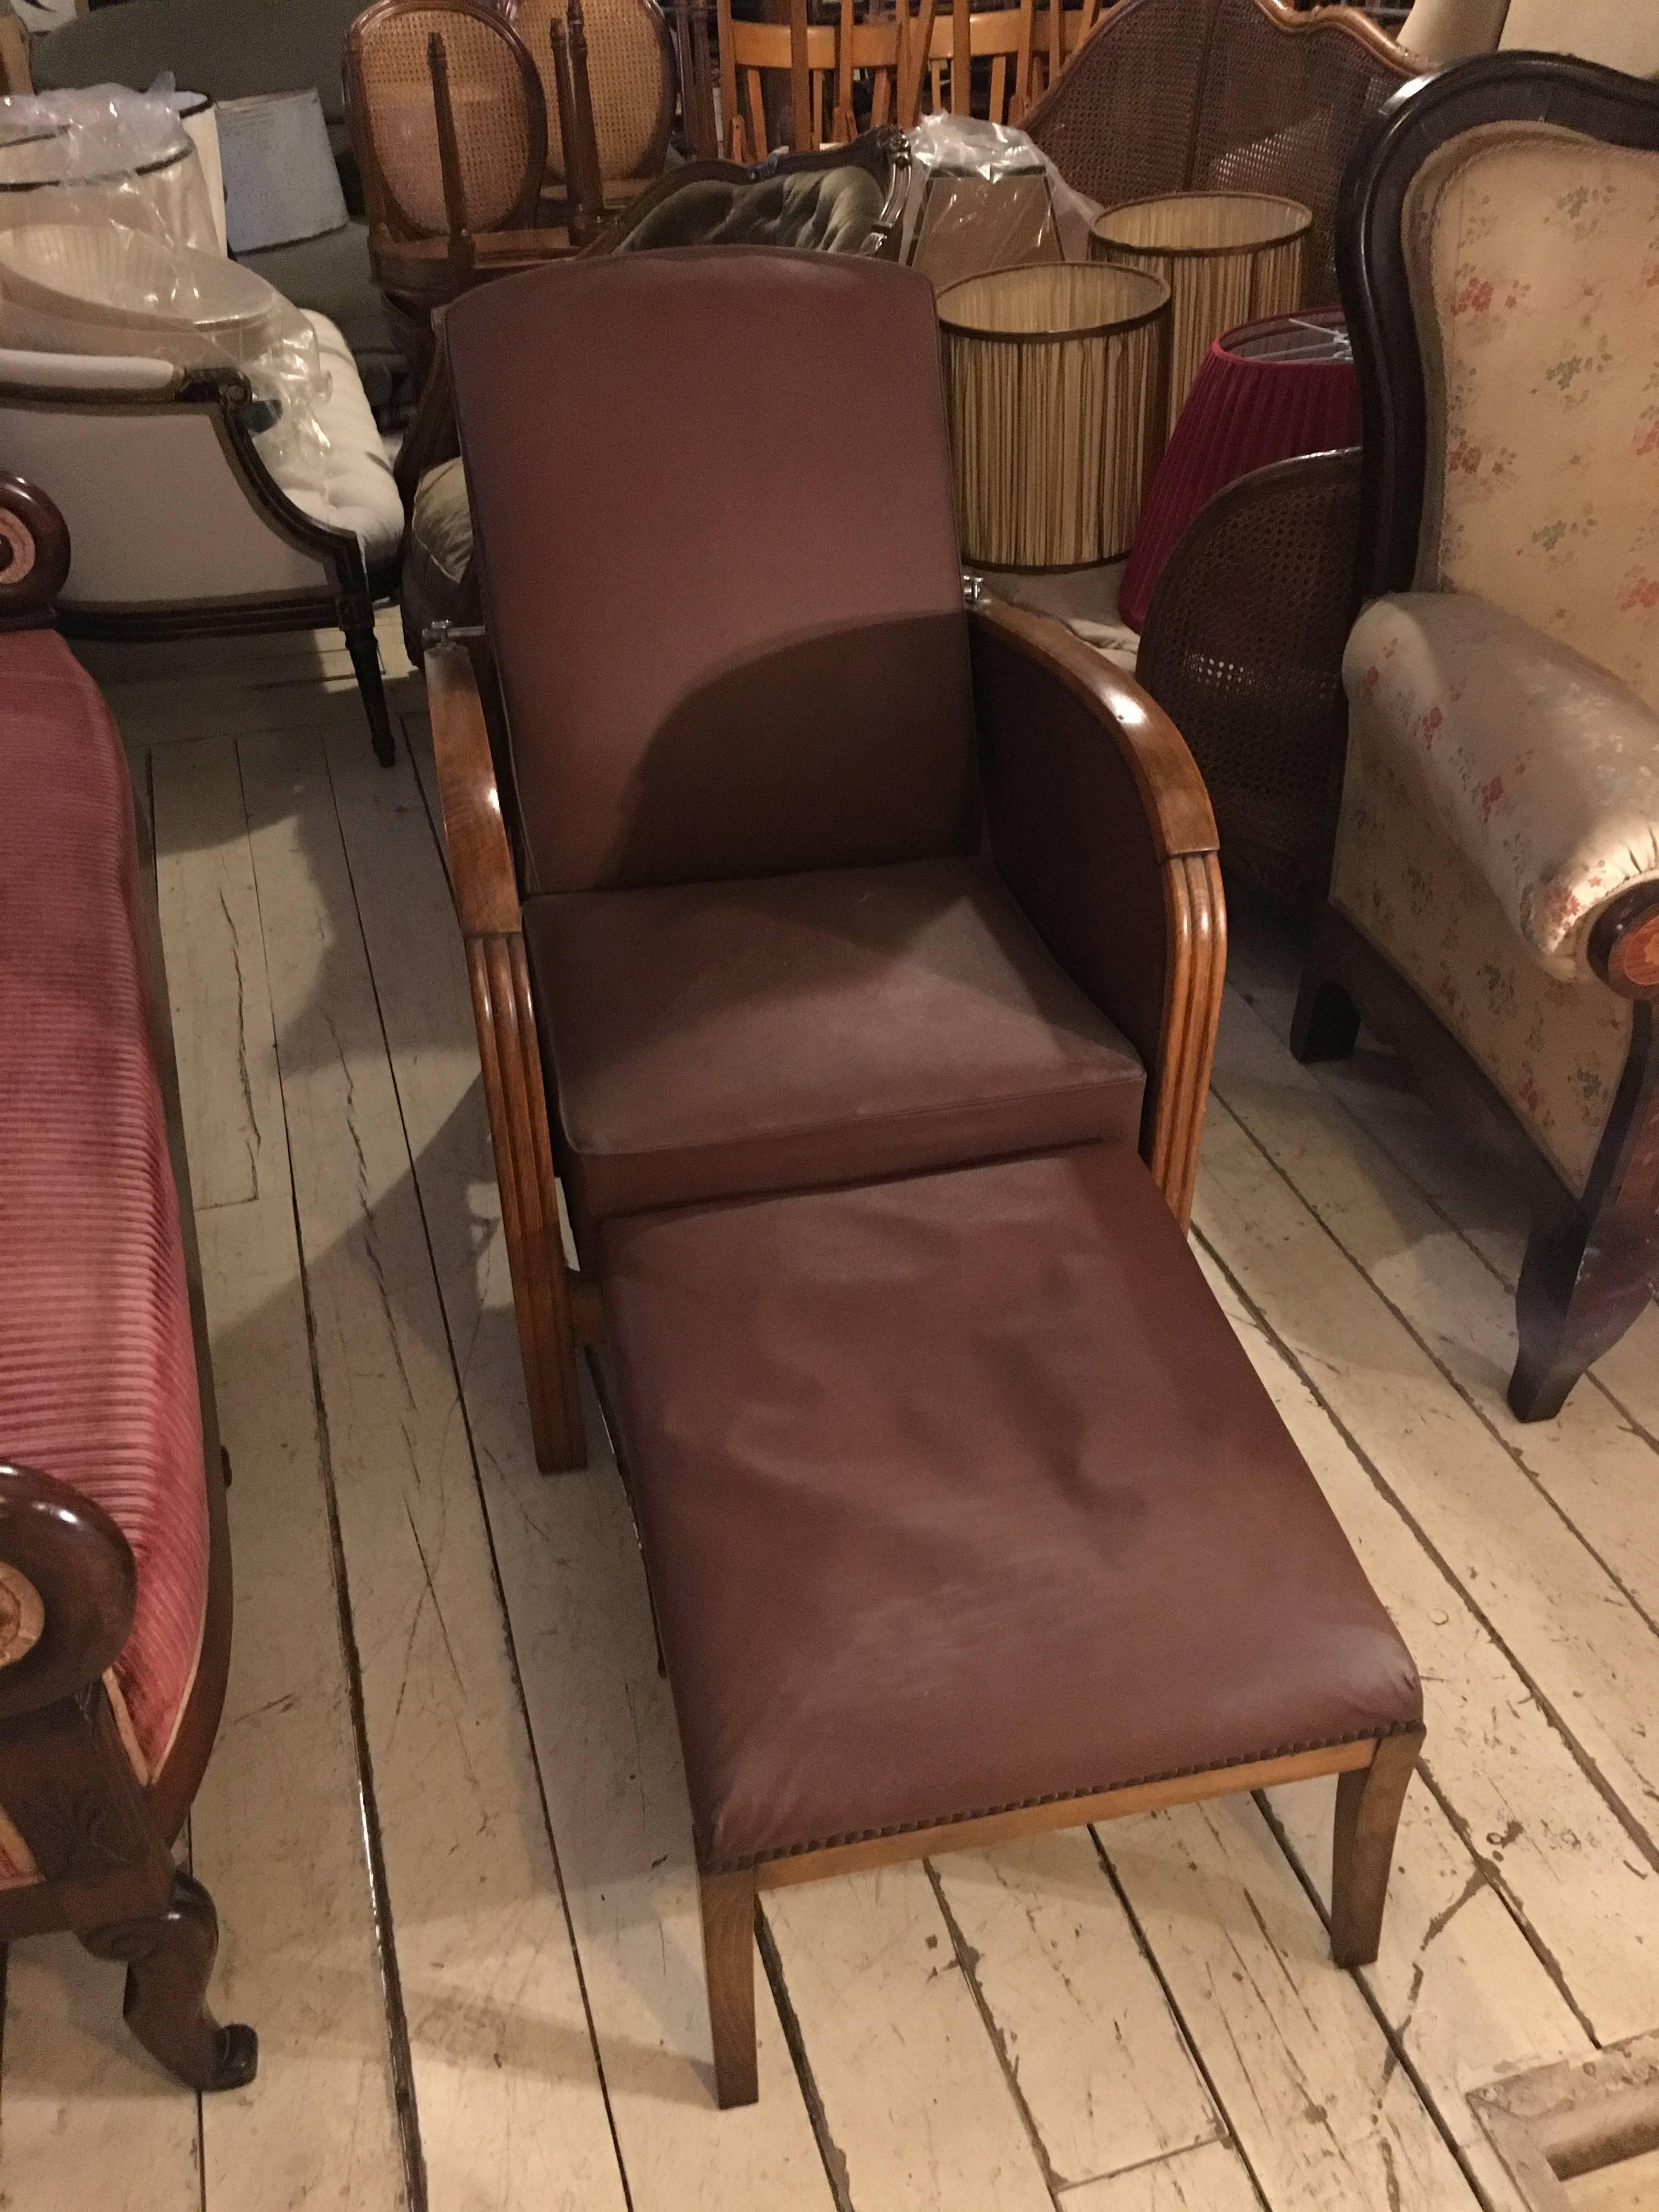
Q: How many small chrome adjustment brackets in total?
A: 2